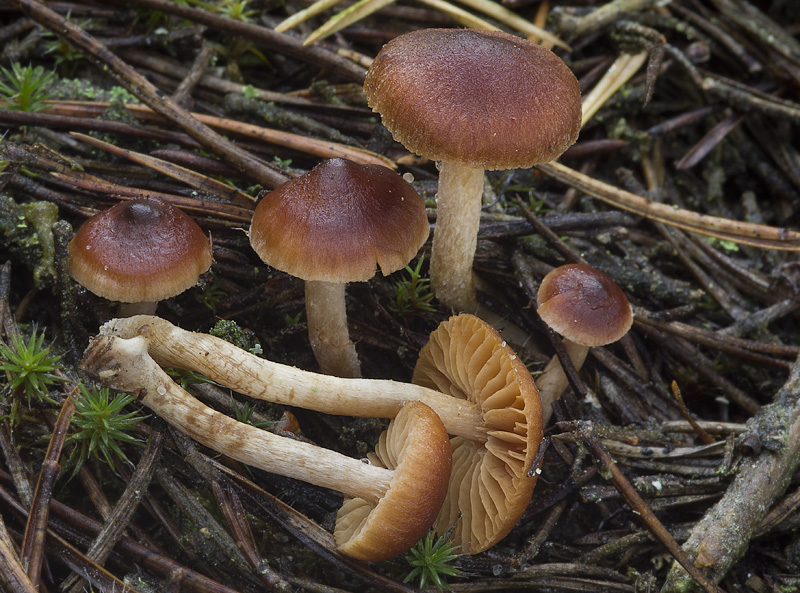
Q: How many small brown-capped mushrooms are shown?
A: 6